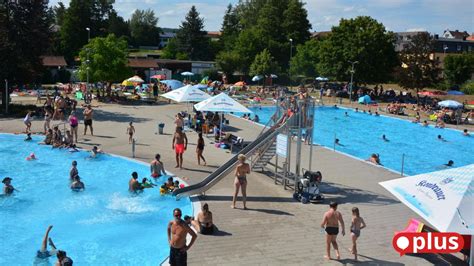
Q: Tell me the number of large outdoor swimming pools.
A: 2